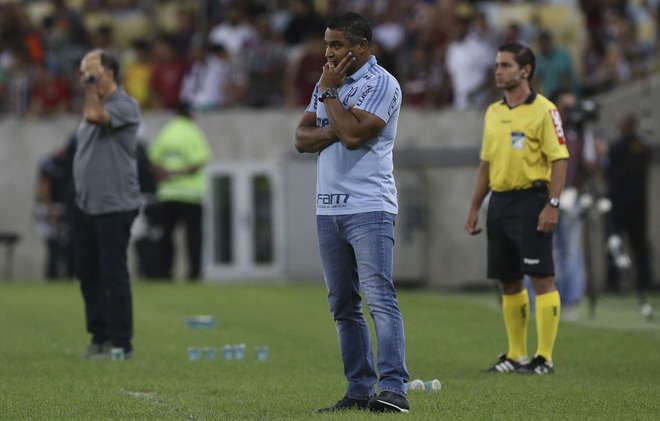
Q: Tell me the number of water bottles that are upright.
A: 6